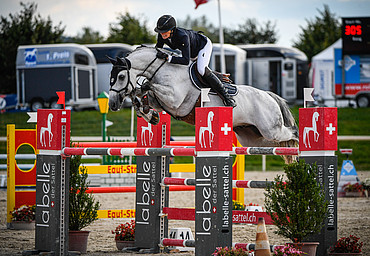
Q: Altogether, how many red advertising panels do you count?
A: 4